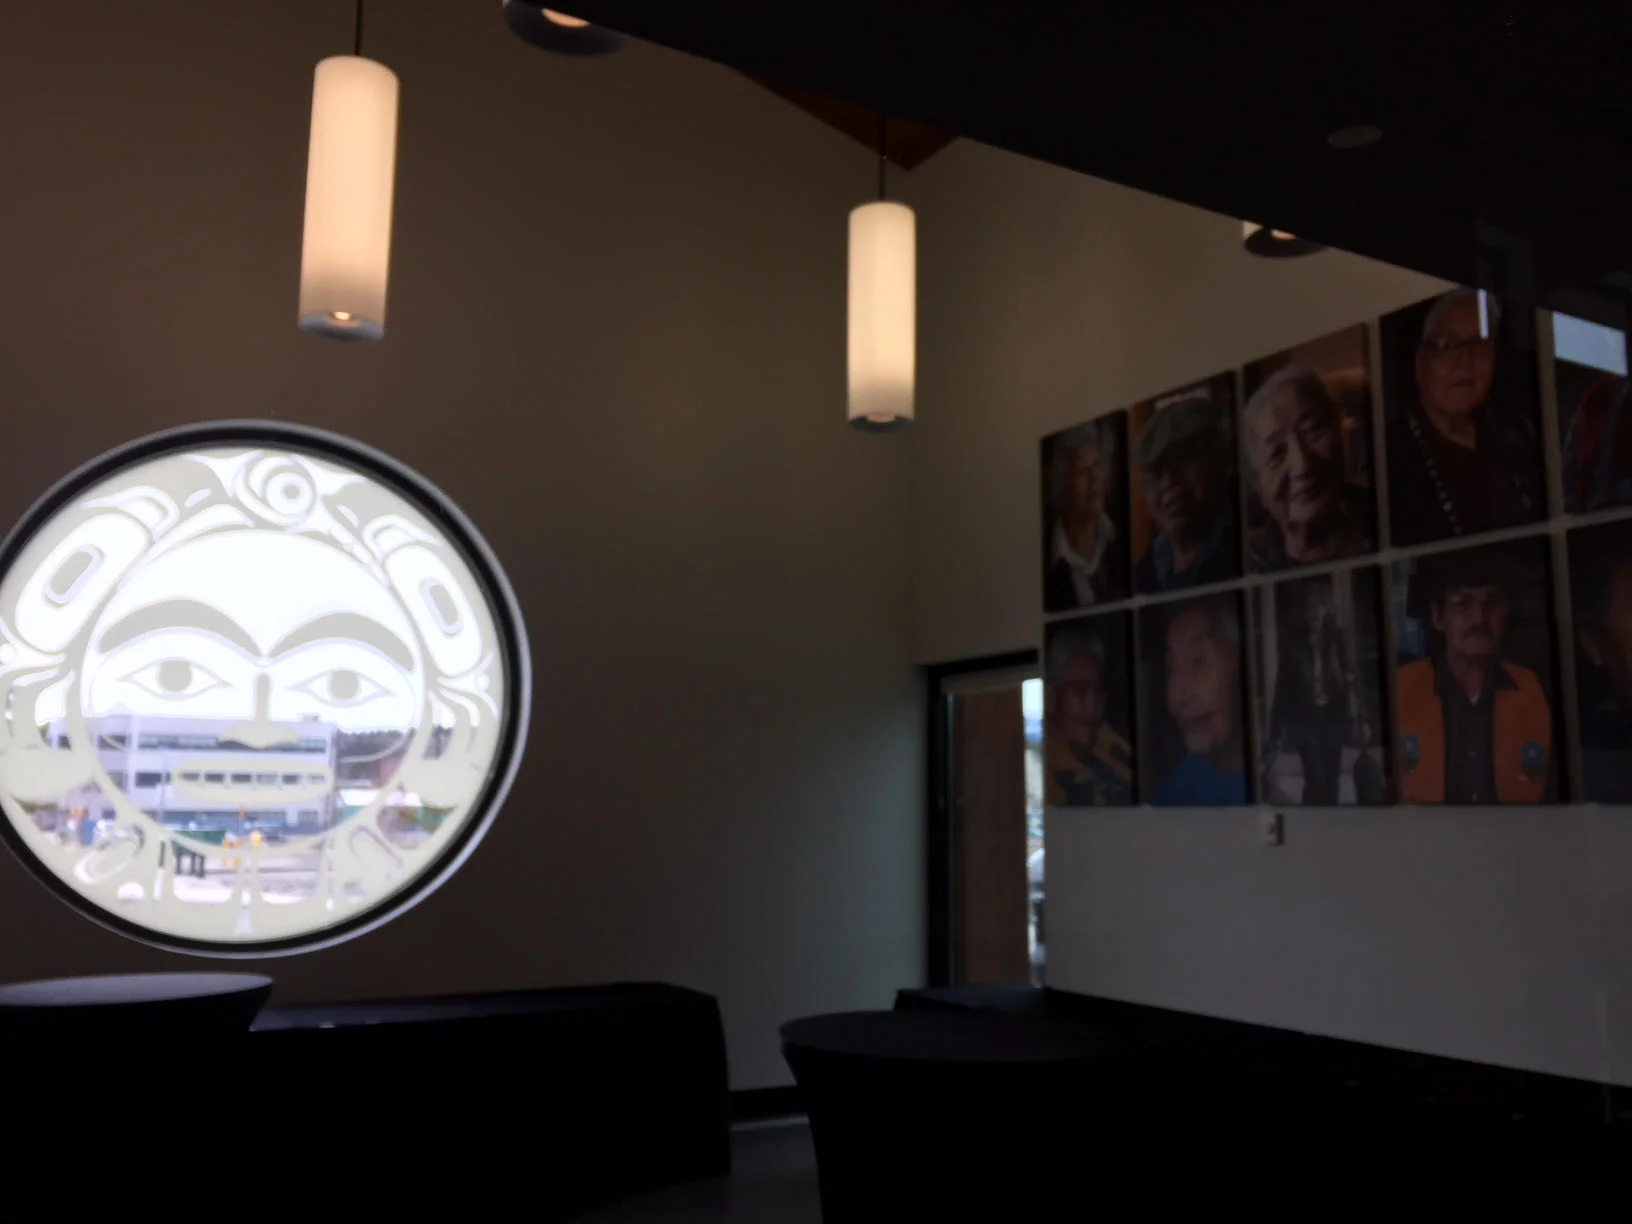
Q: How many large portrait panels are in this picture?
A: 10